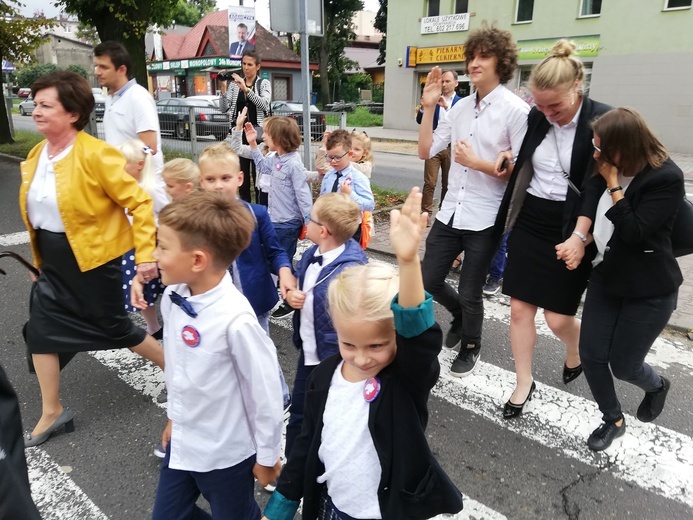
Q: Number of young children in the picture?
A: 10